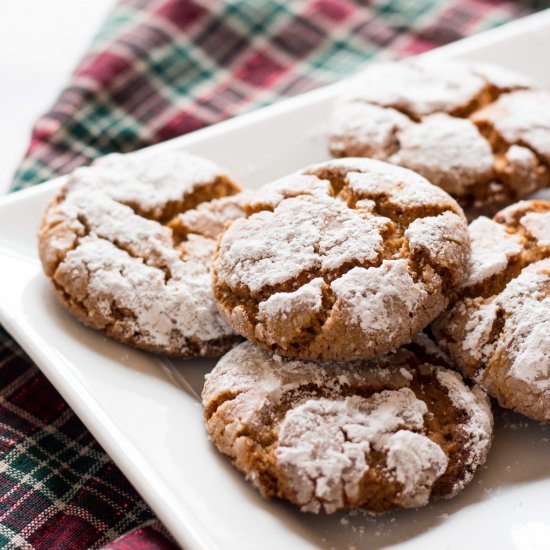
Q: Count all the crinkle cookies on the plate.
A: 5